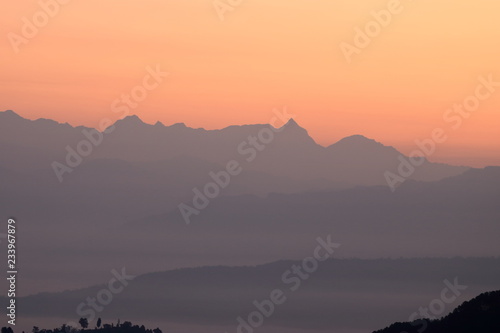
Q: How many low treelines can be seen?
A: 2